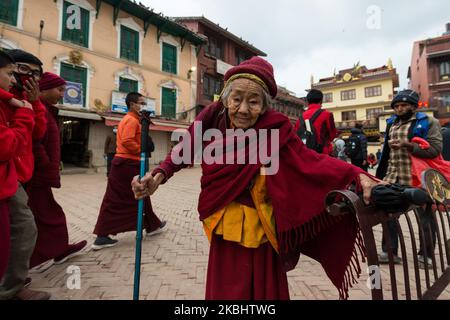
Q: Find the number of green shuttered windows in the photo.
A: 7